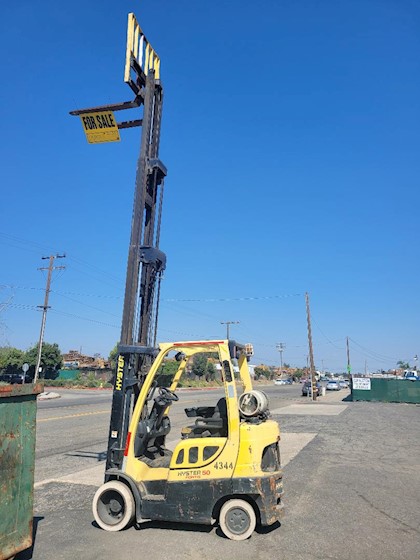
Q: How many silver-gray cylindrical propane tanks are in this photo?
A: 1